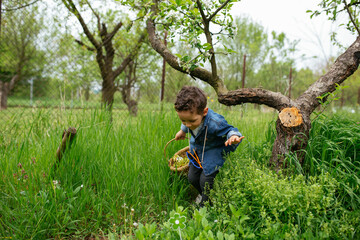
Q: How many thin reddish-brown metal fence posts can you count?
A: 3